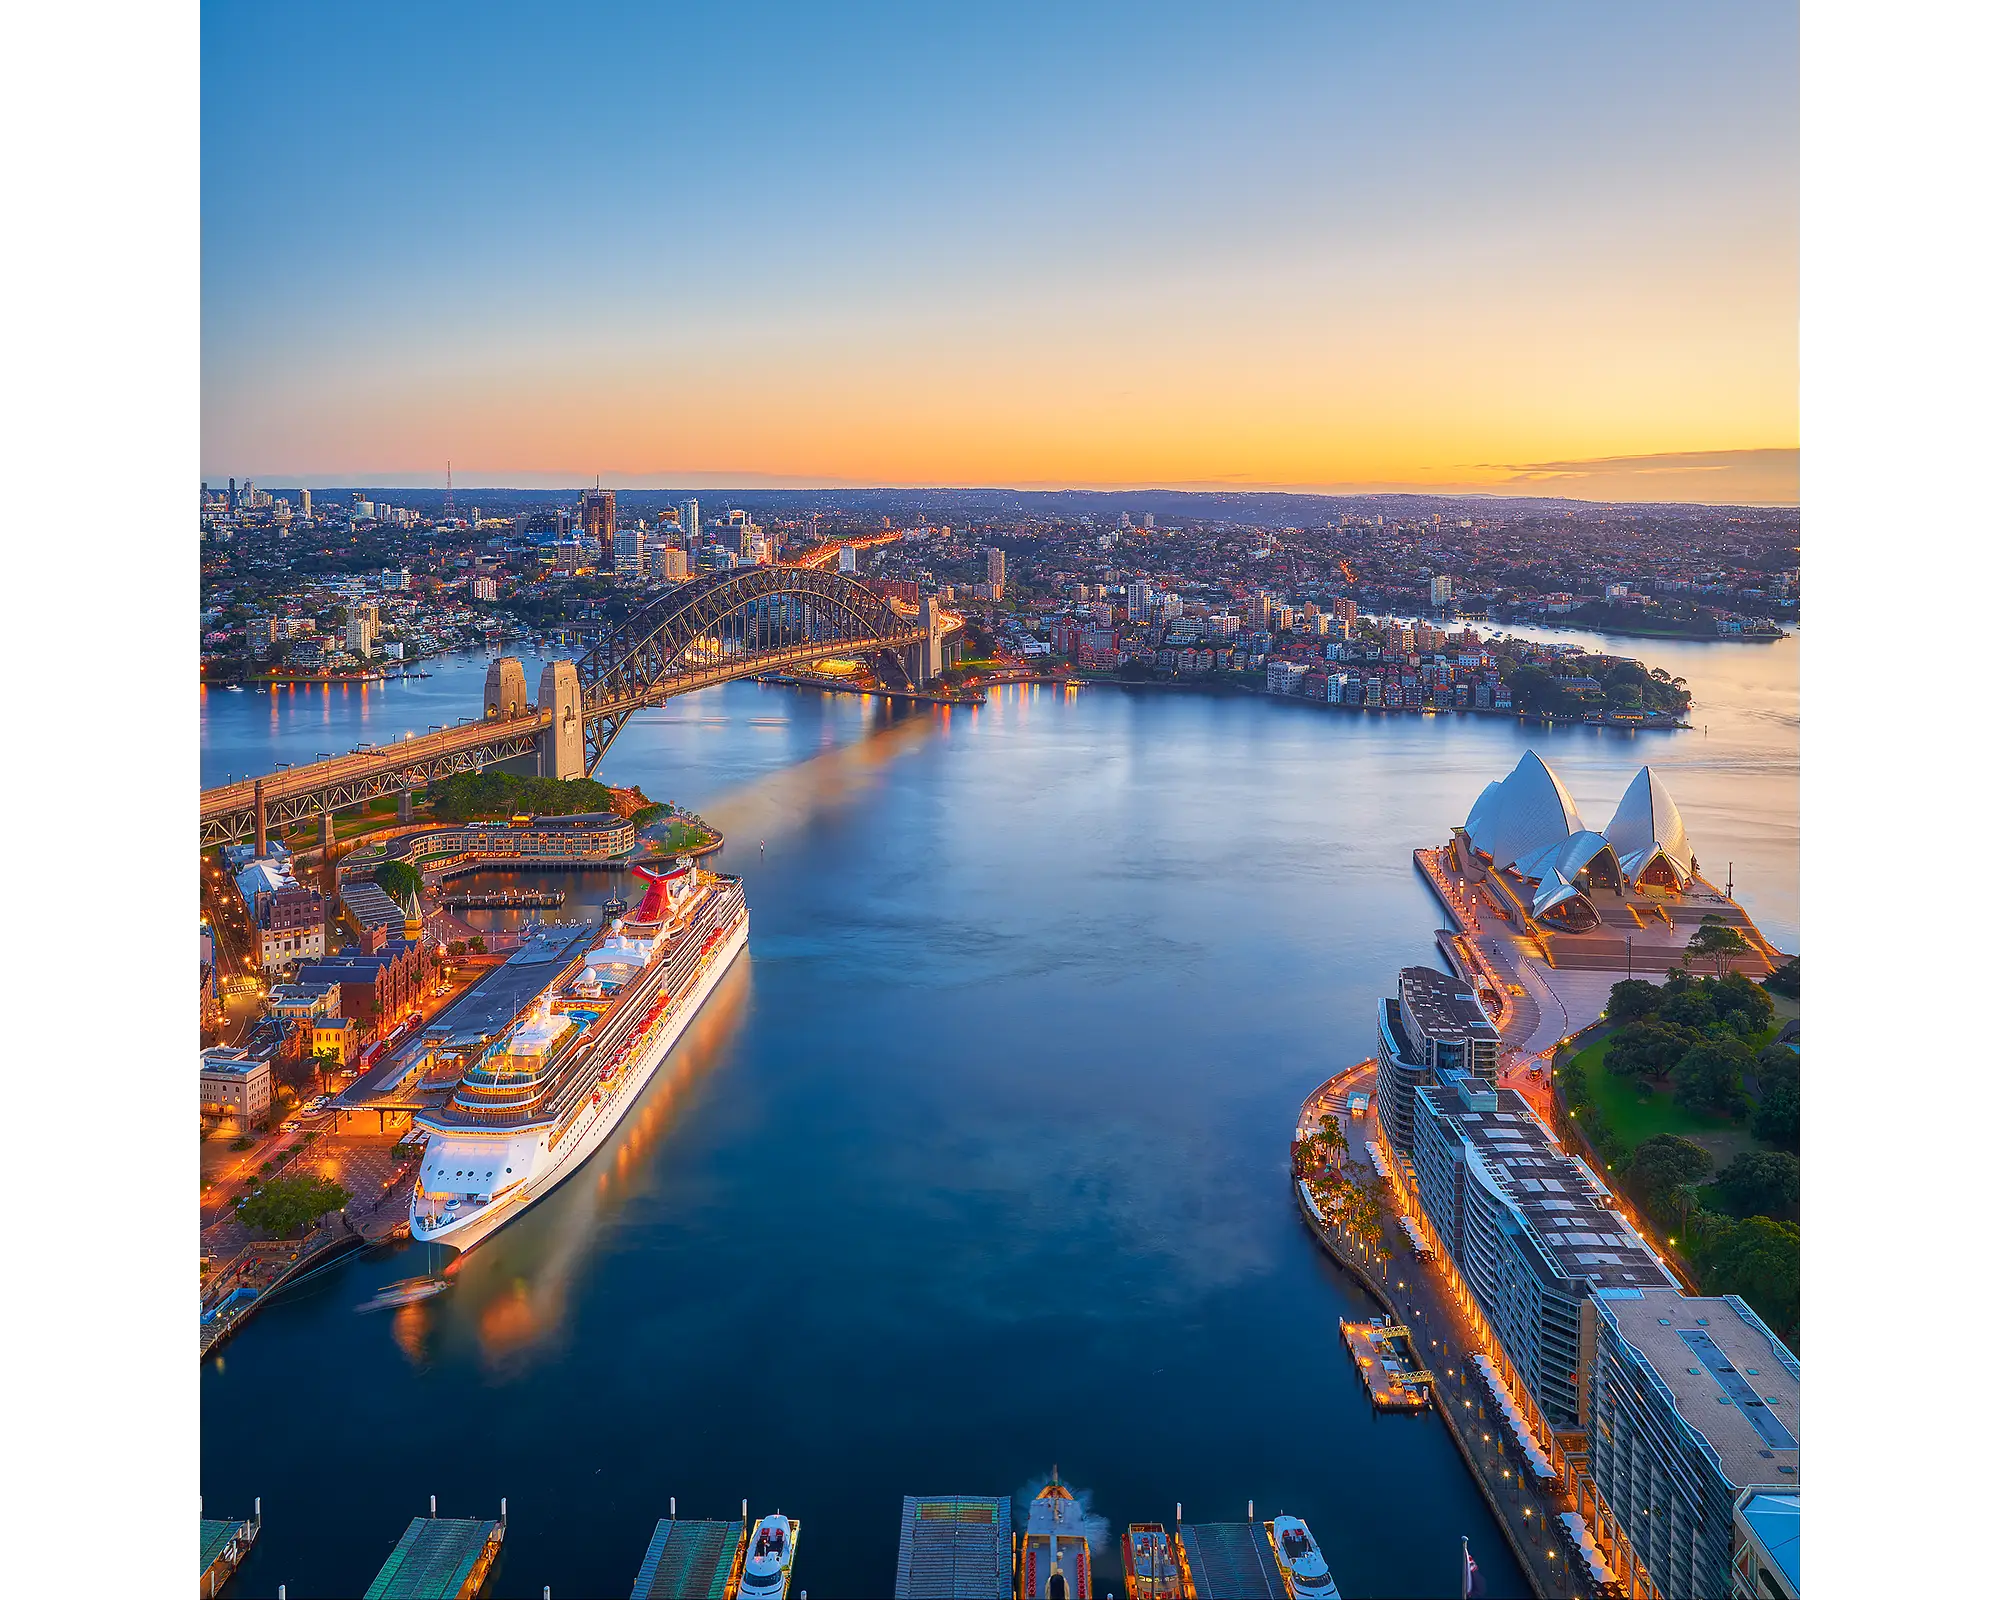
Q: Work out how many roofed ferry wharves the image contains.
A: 5